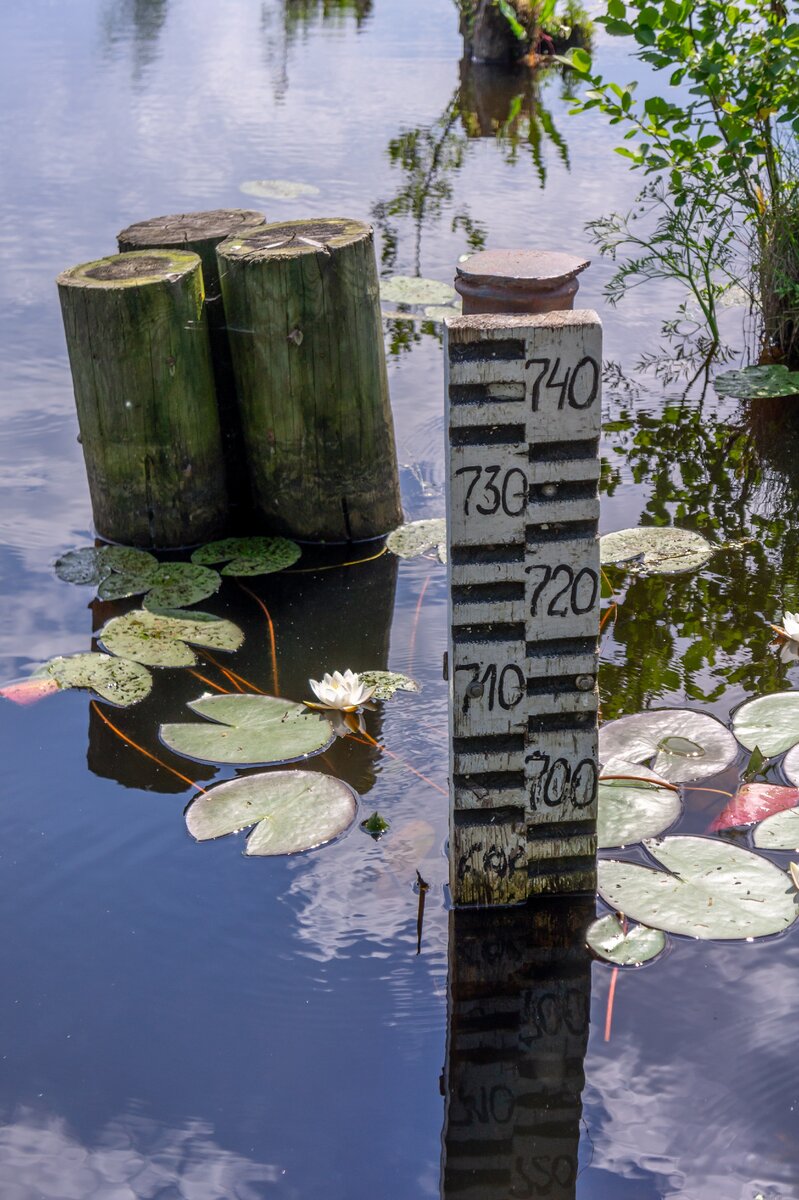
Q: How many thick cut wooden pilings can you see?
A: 3